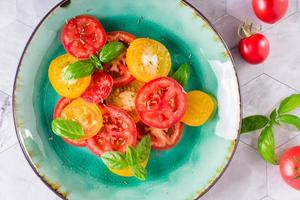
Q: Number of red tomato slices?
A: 7